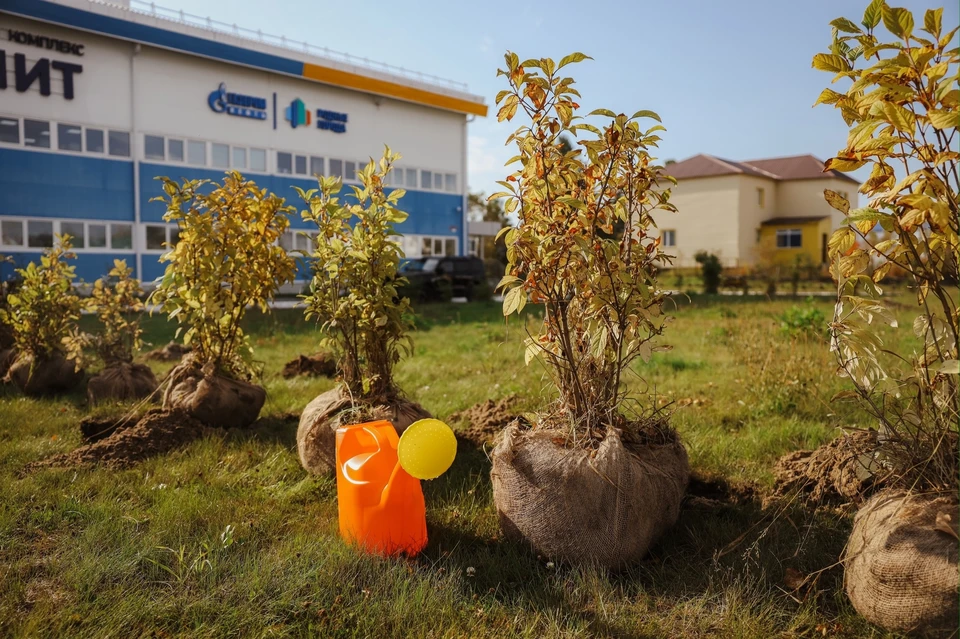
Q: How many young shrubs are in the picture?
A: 6